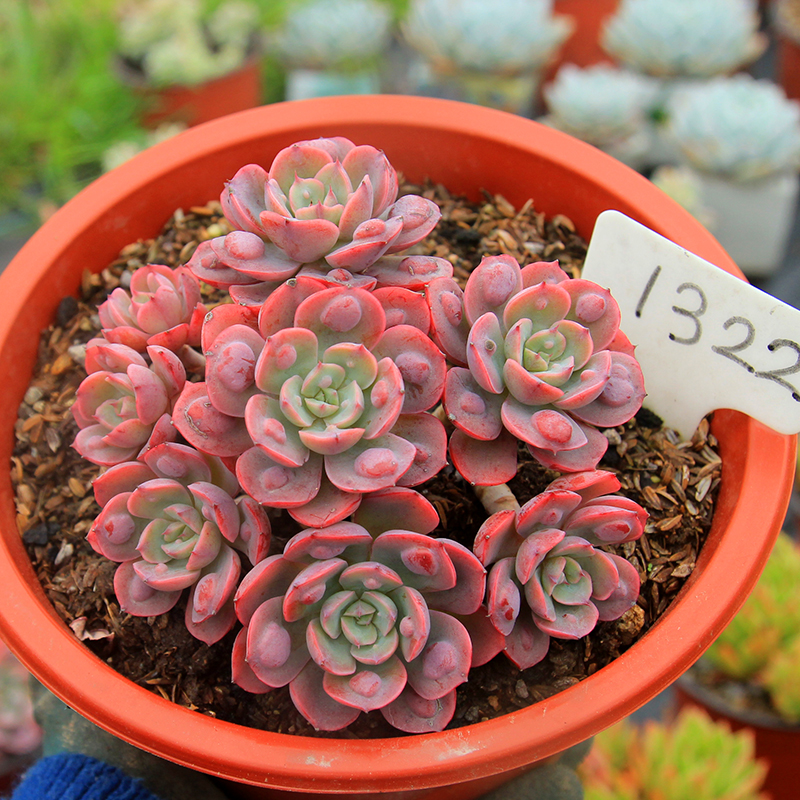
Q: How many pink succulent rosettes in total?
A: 8